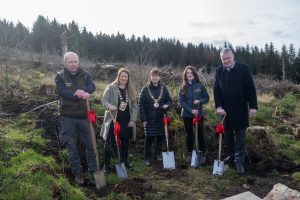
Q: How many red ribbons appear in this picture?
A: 5